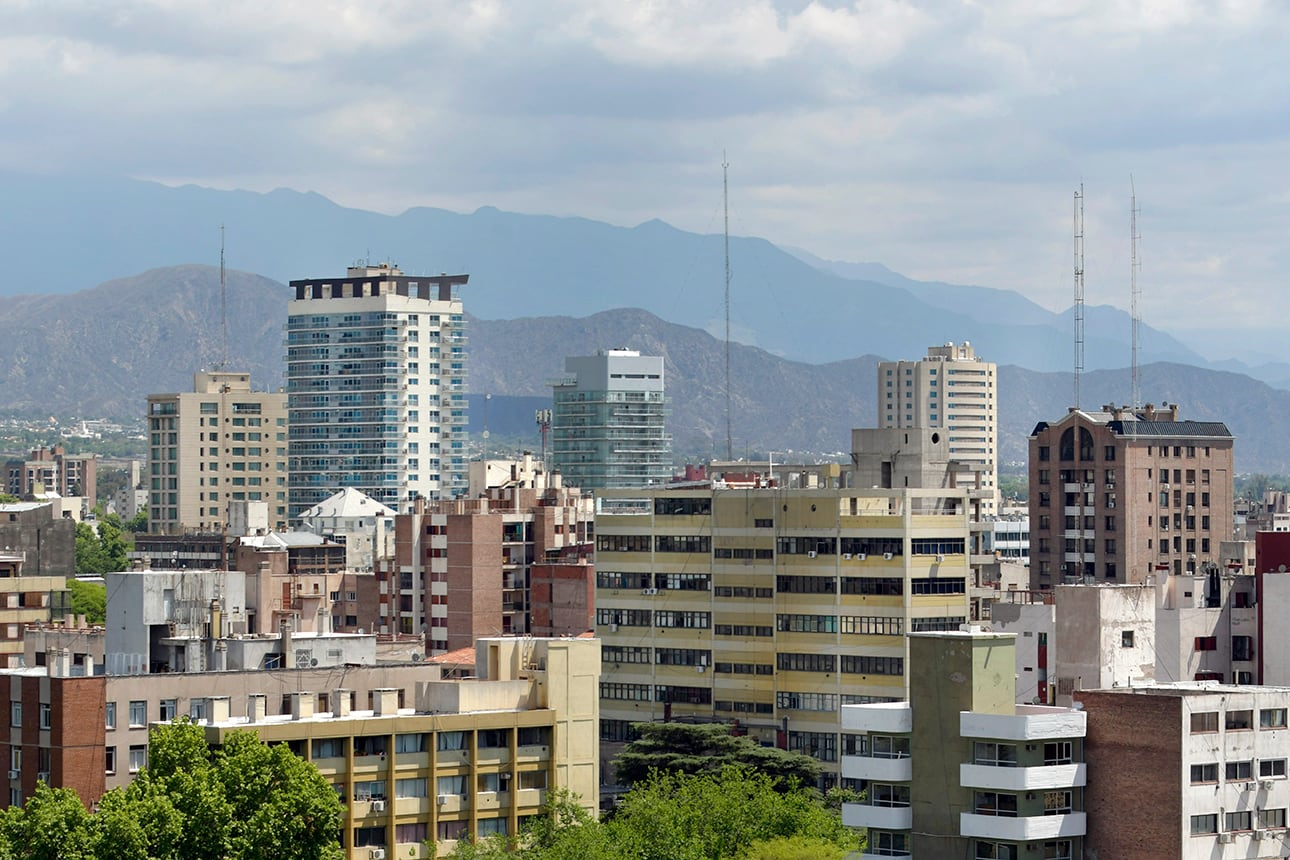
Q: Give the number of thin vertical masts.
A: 4